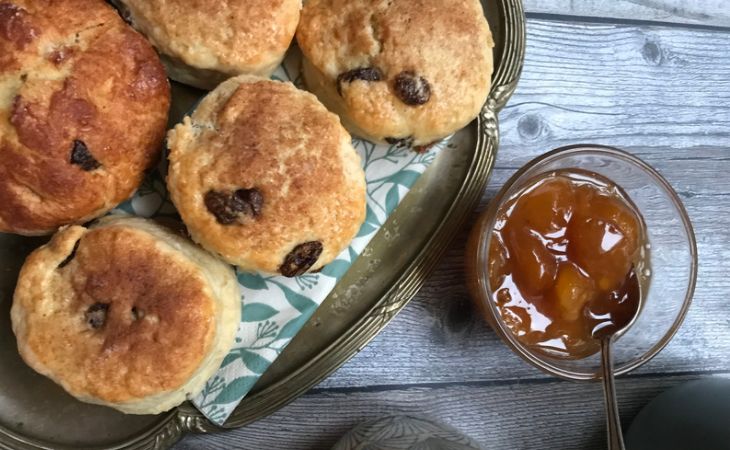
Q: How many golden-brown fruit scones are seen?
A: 5